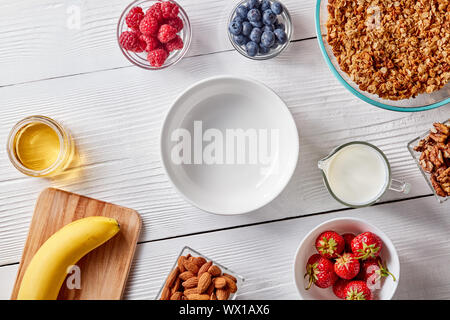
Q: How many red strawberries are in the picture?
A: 8